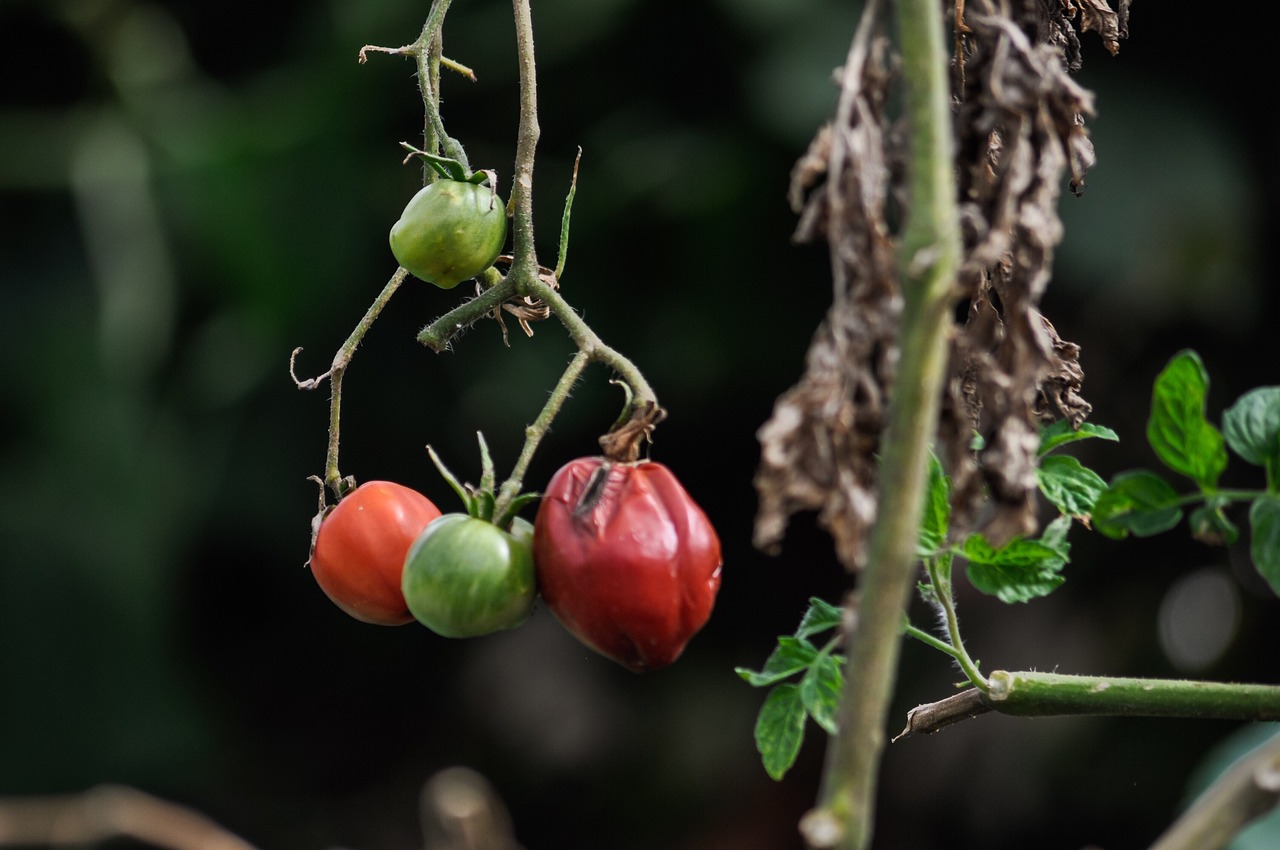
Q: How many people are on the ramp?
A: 0